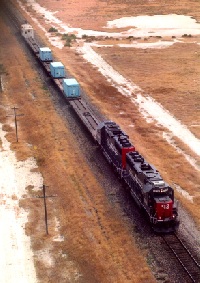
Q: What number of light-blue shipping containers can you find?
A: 3